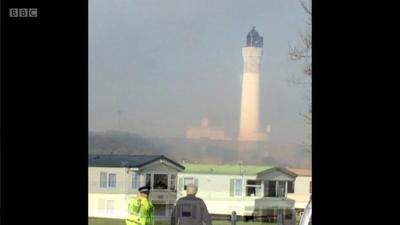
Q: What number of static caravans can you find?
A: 3